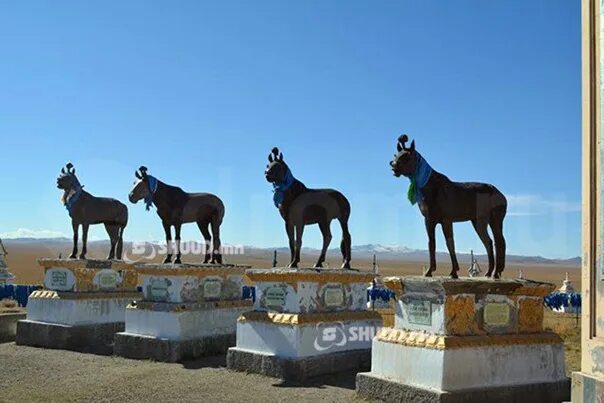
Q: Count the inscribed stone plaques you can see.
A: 8